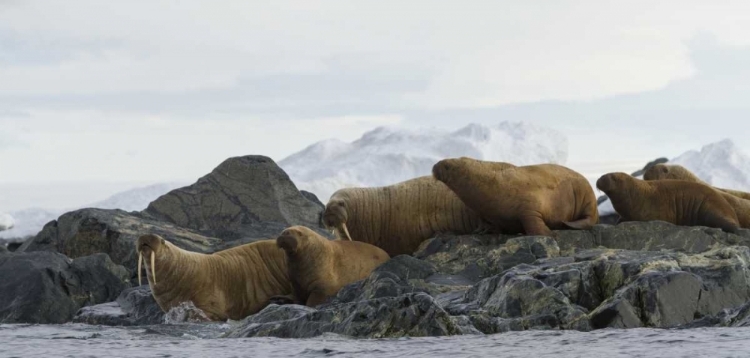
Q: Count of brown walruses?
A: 6